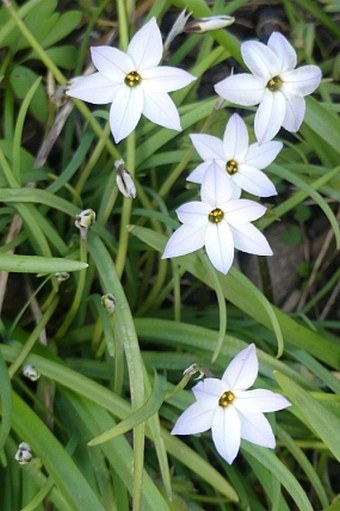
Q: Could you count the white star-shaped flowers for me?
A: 5